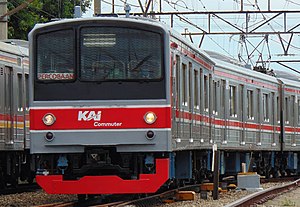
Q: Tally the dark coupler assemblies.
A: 1